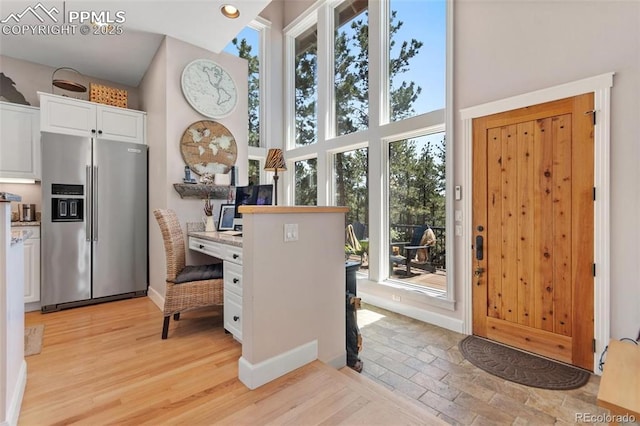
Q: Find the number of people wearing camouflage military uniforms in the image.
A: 0